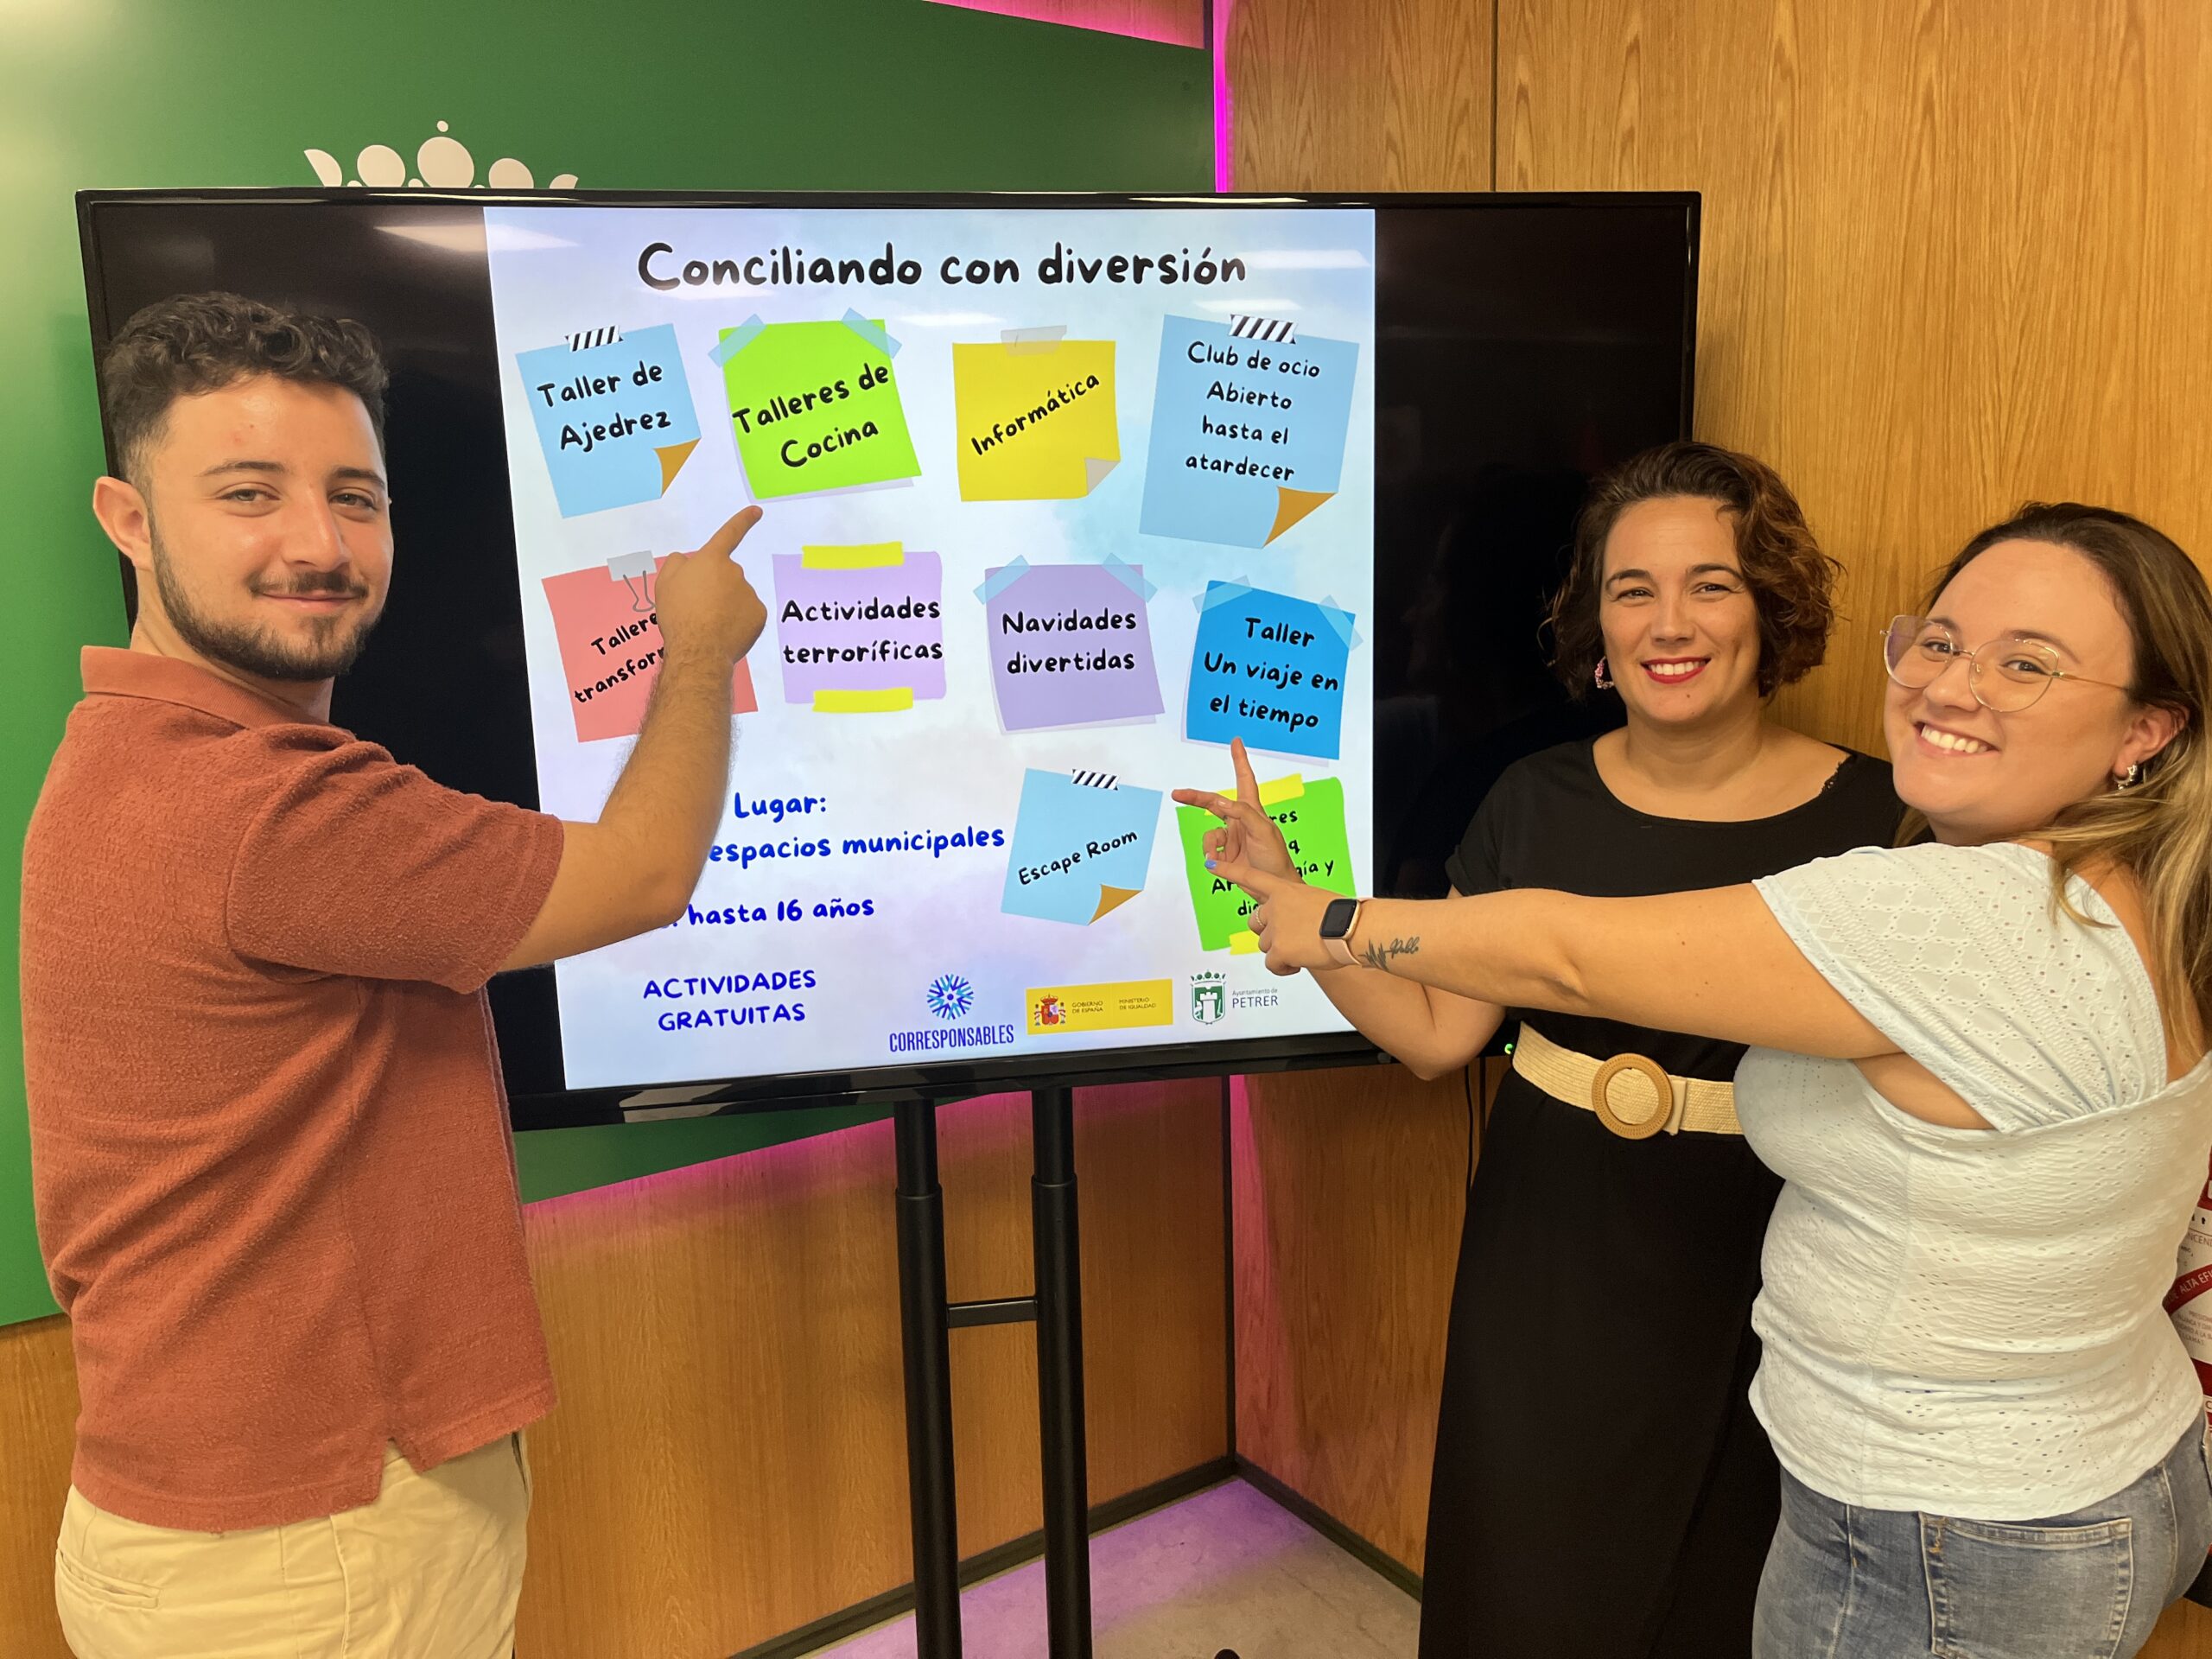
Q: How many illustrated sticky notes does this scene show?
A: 10